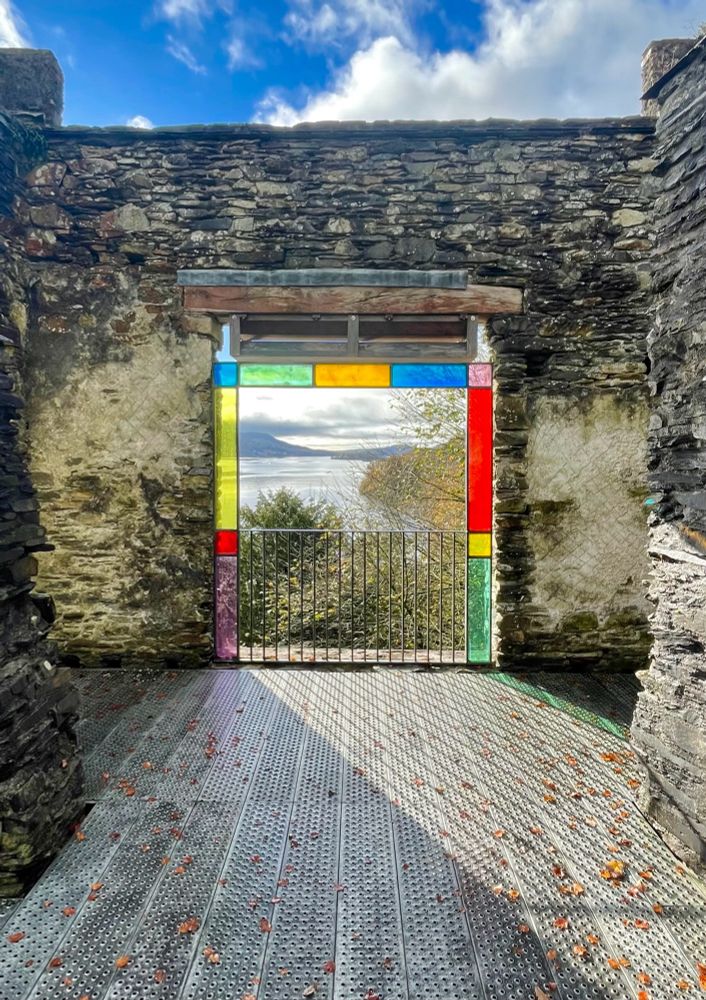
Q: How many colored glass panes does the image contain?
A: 11